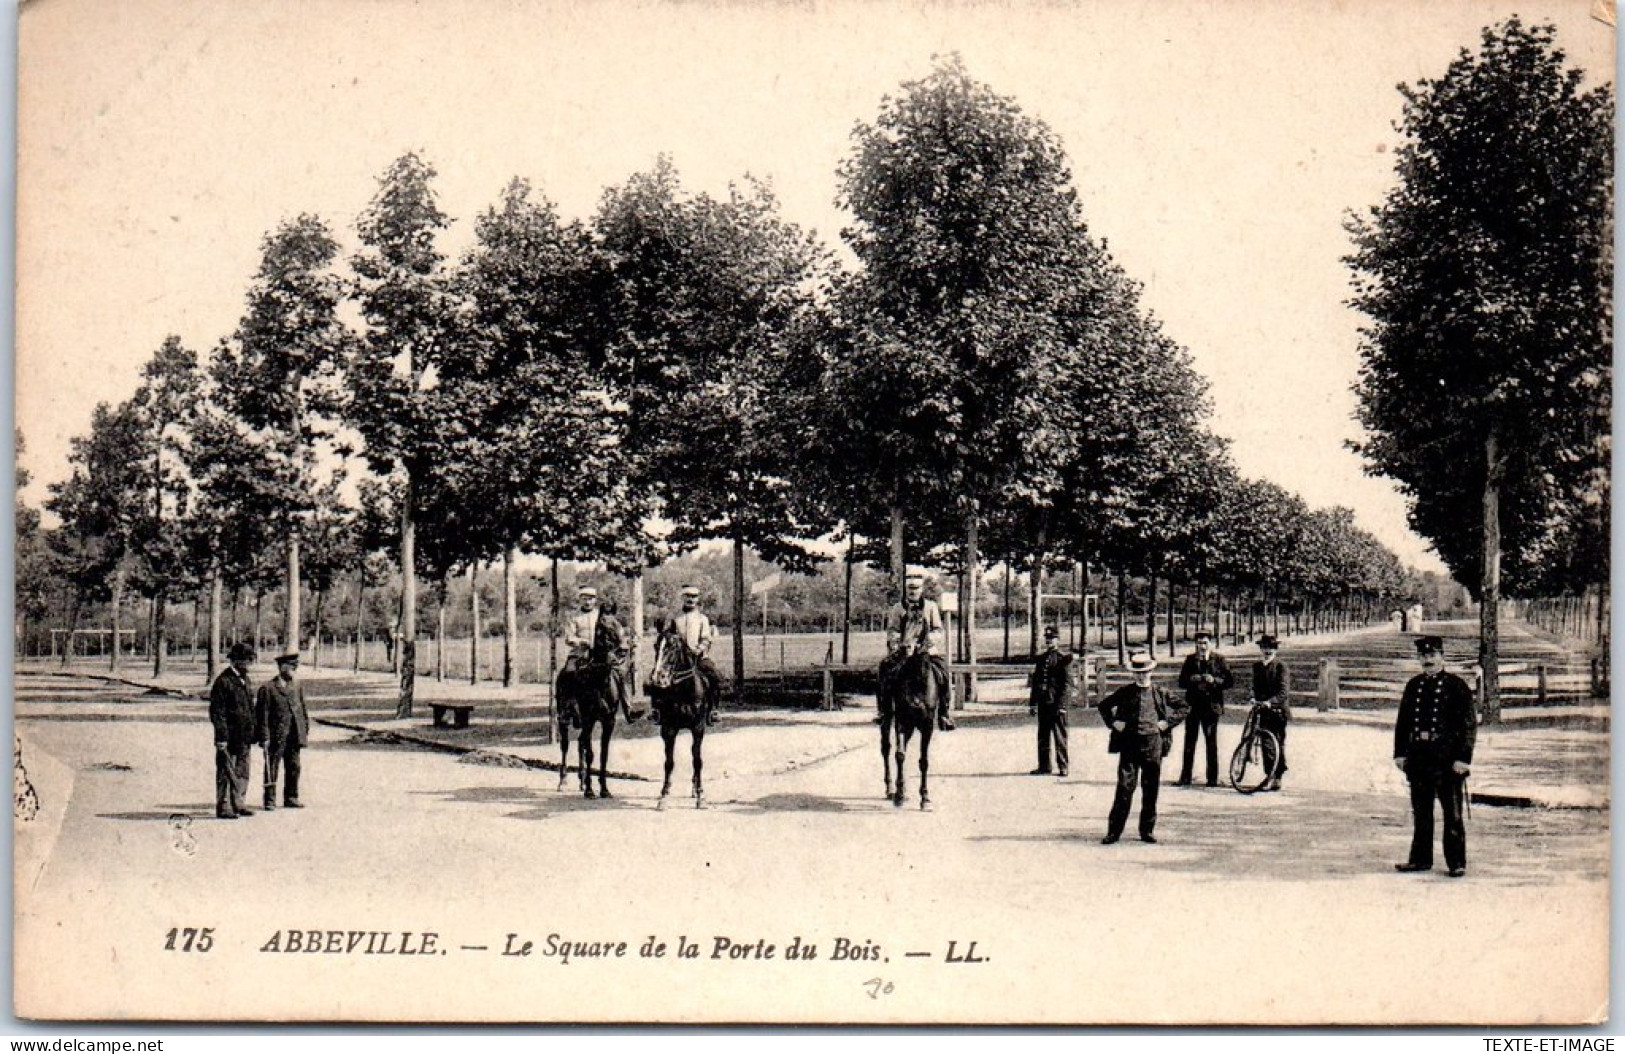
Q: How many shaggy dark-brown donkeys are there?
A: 0